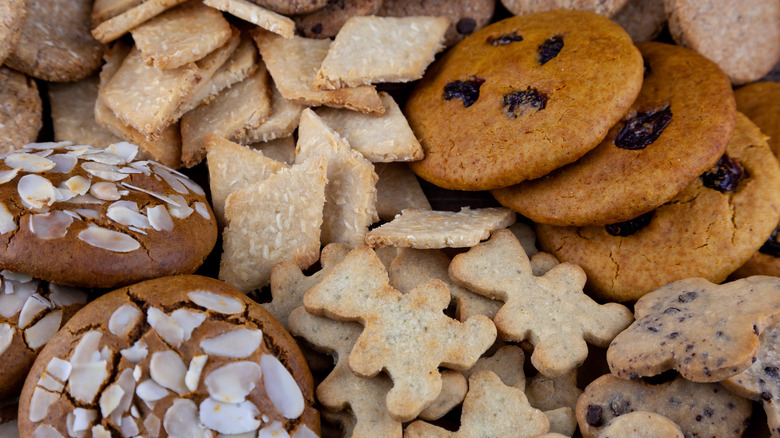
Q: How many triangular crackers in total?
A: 0